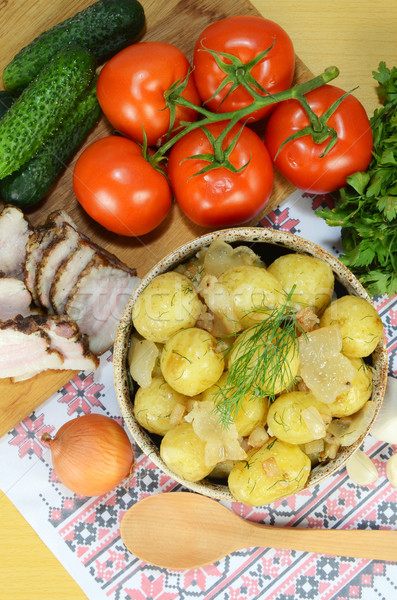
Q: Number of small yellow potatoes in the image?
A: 12